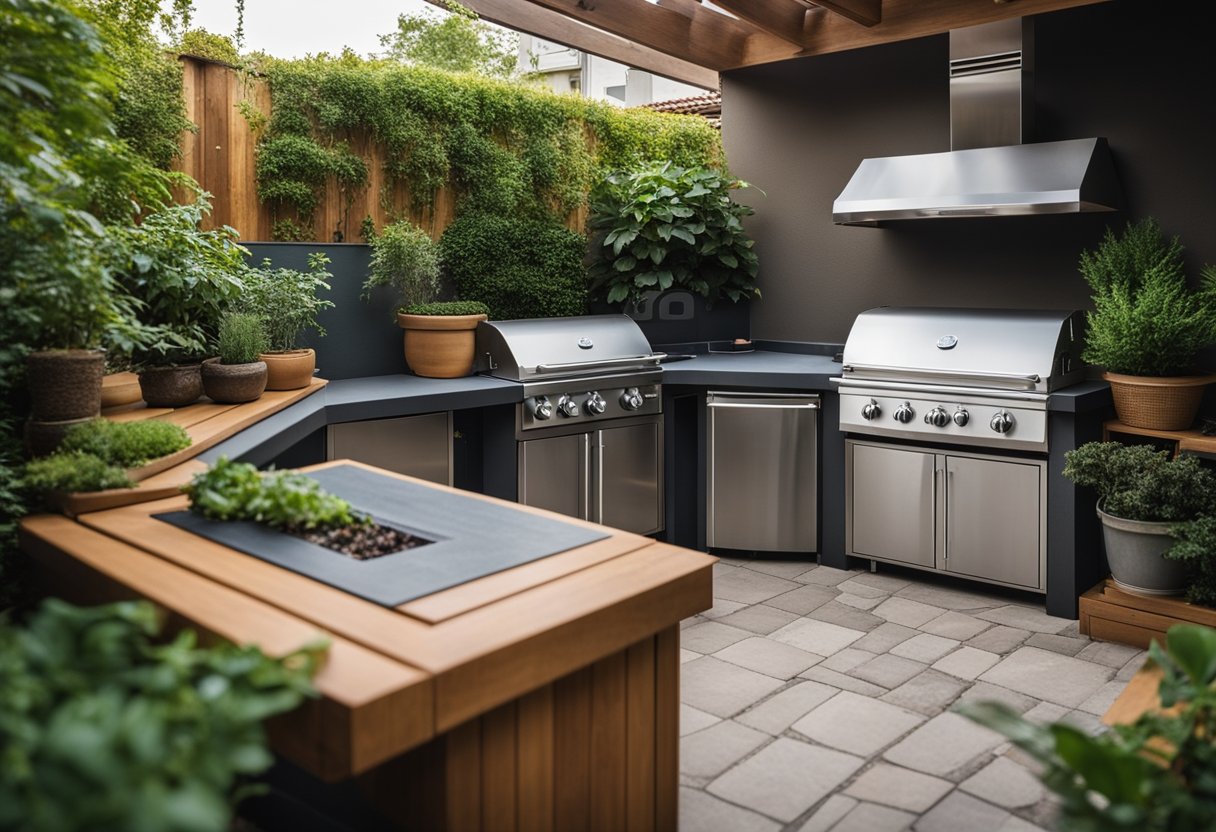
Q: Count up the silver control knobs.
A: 9